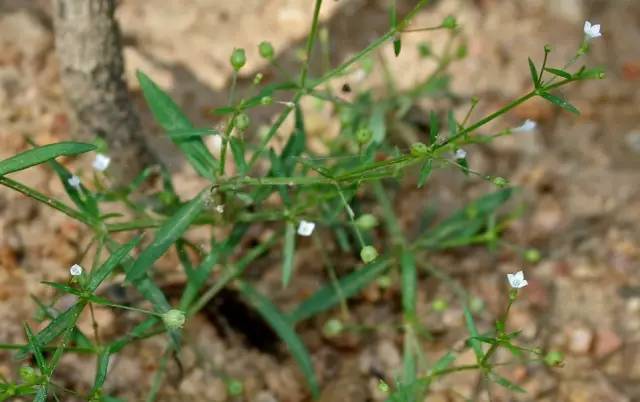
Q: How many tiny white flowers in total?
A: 8